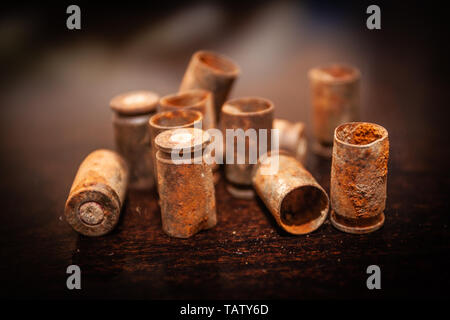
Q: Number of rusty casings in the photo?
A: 11